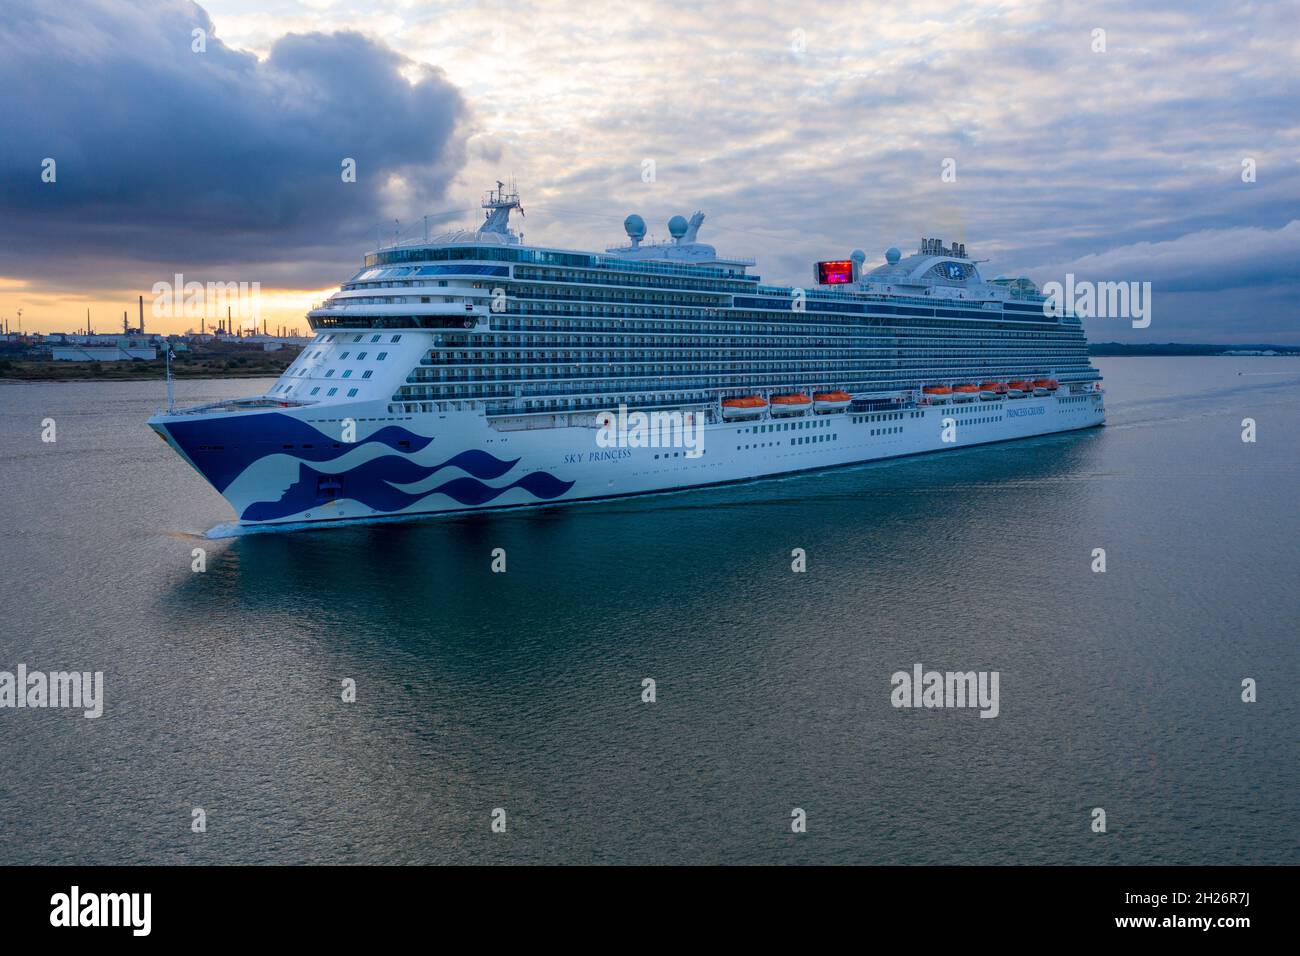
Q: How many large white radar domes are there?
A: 4